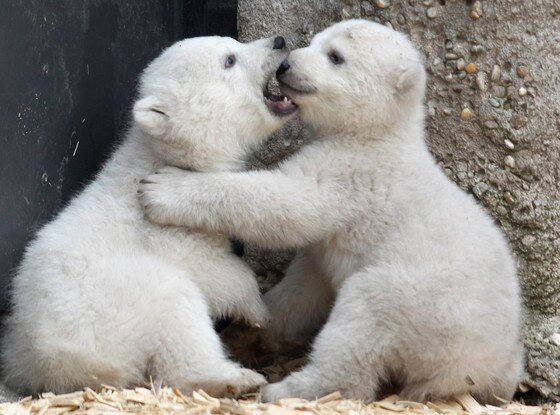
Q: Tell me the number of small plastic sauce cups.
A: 0